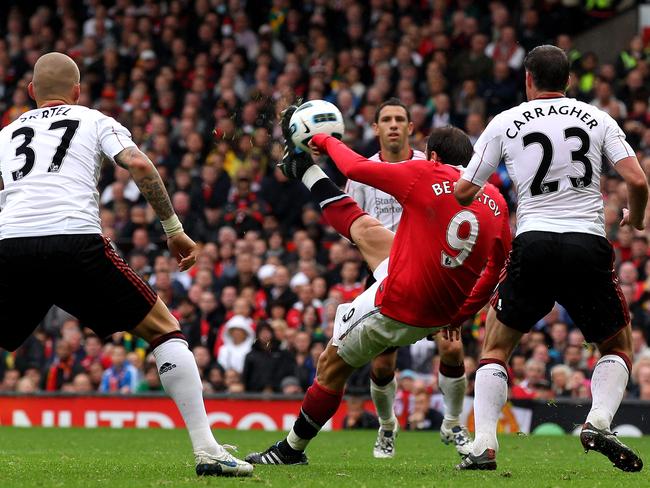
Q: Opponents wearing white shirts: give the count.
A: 3